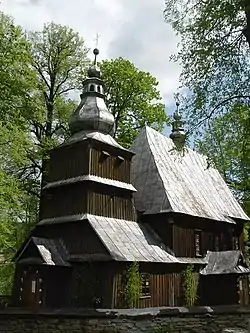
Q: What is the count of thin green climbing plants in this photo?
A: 2